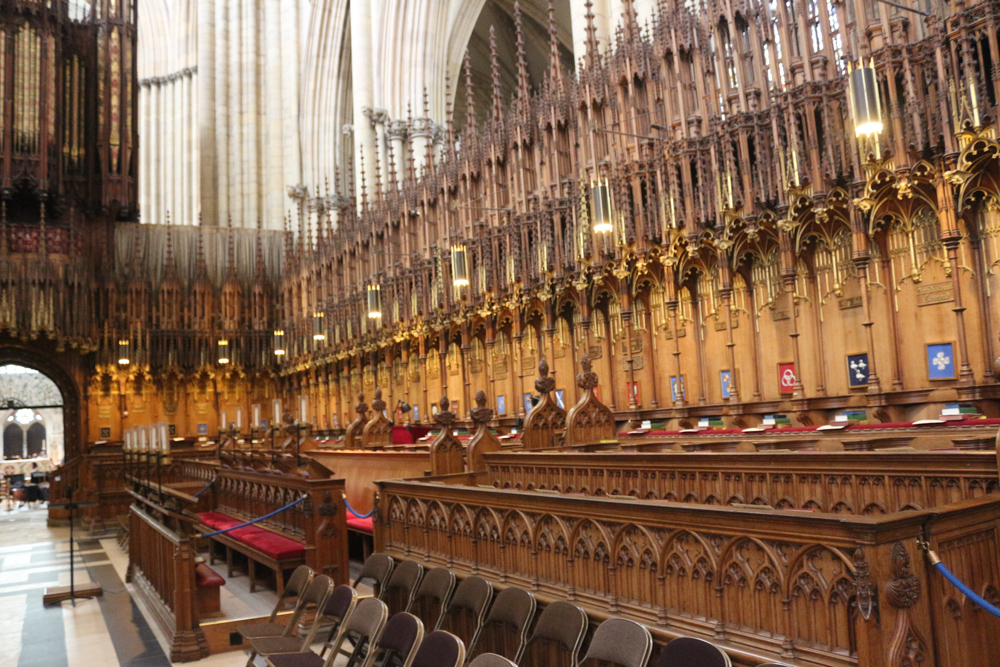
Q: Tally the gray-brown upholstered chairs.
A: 11